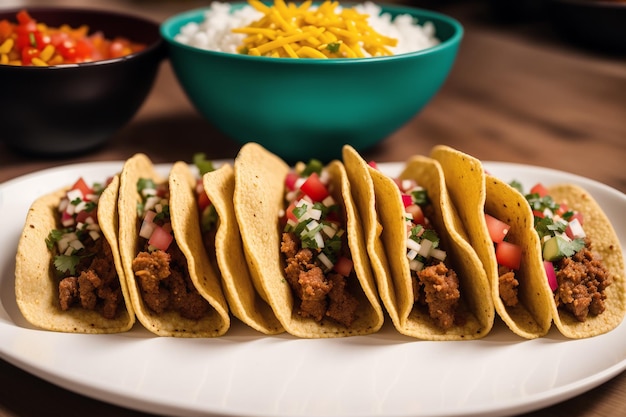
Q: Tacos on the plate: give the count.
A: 7